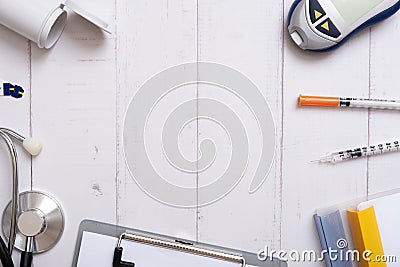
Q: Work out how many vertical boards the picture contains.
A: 6